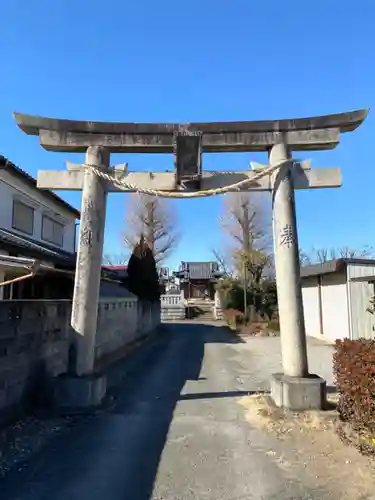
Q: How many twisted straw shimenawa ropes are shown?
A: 1